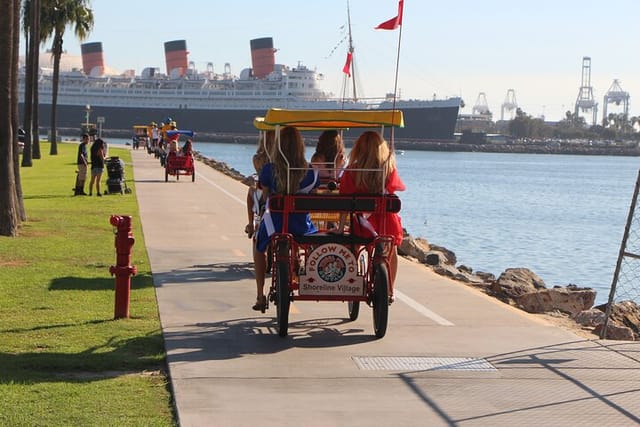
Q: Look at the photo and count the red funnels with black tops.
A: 3